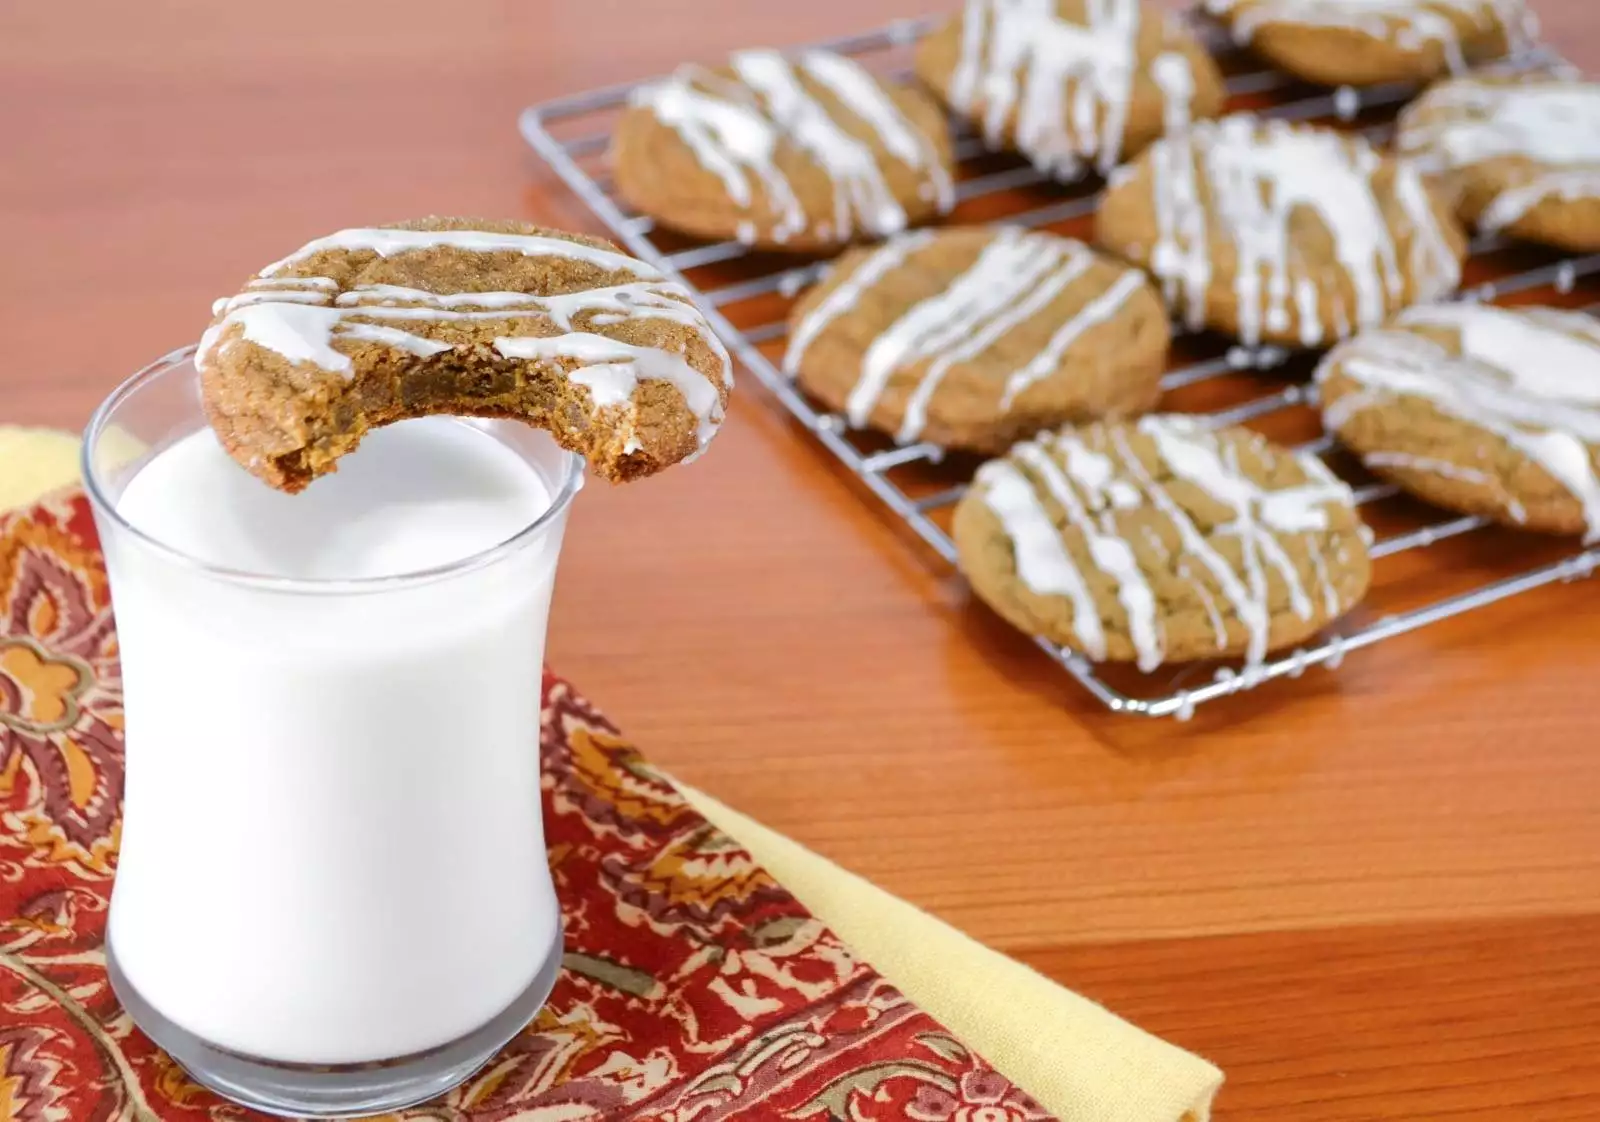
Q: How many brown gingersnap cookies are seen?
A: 9